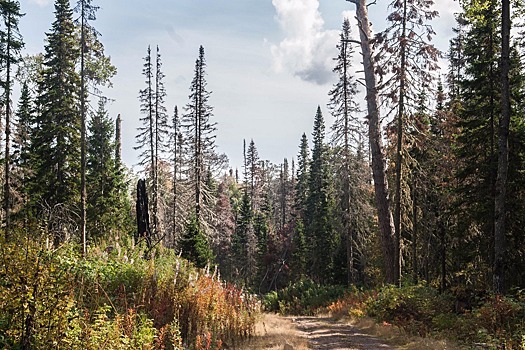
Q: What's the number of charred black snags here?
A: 1